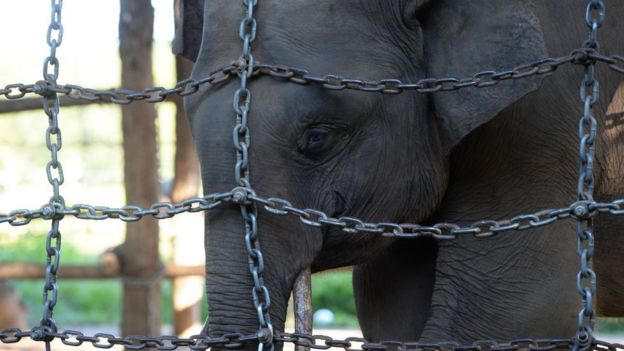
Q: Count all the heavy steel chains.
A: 6